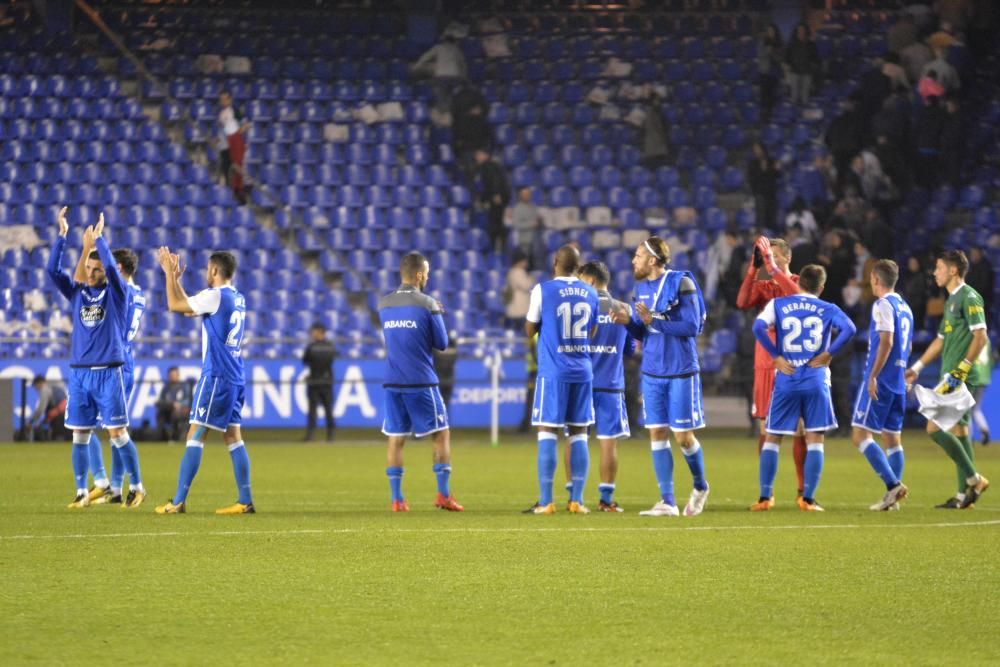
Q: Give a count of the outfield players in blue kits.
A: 9